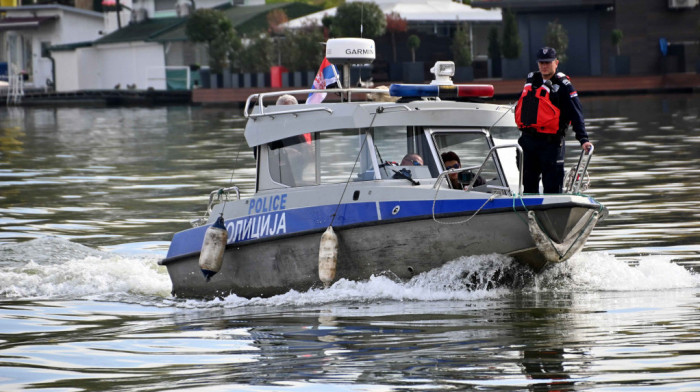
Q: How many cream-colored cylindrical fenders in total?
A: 2